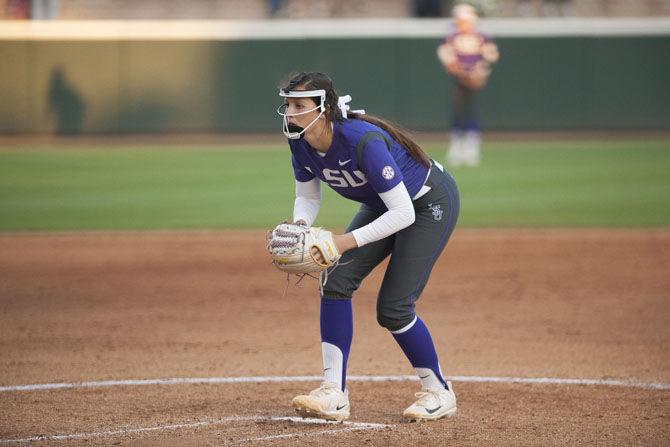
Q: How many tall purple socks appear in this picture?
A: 2